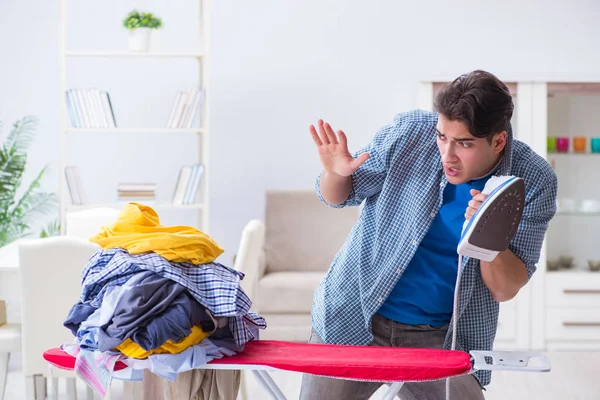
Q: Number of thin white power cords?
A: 1